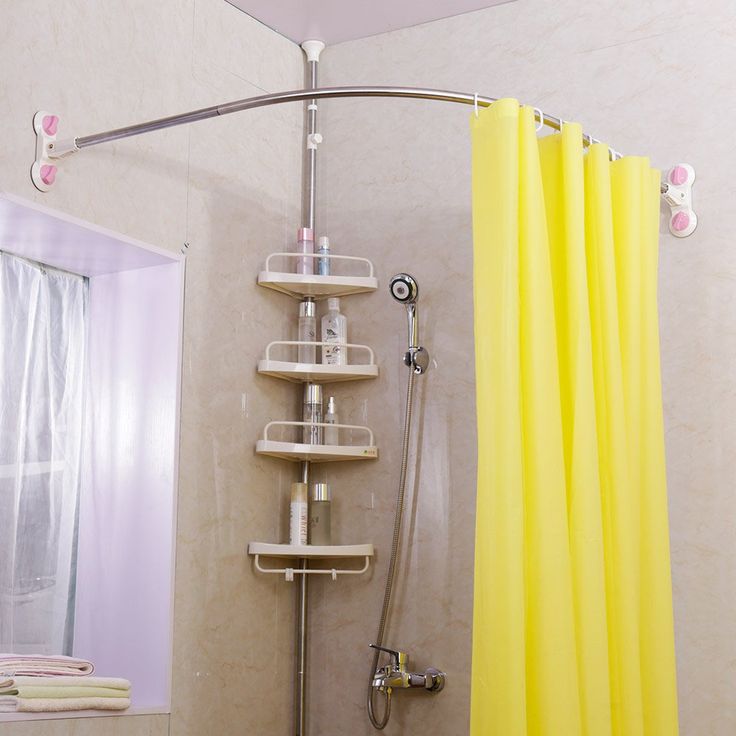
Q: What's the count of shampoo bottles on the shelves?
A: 8